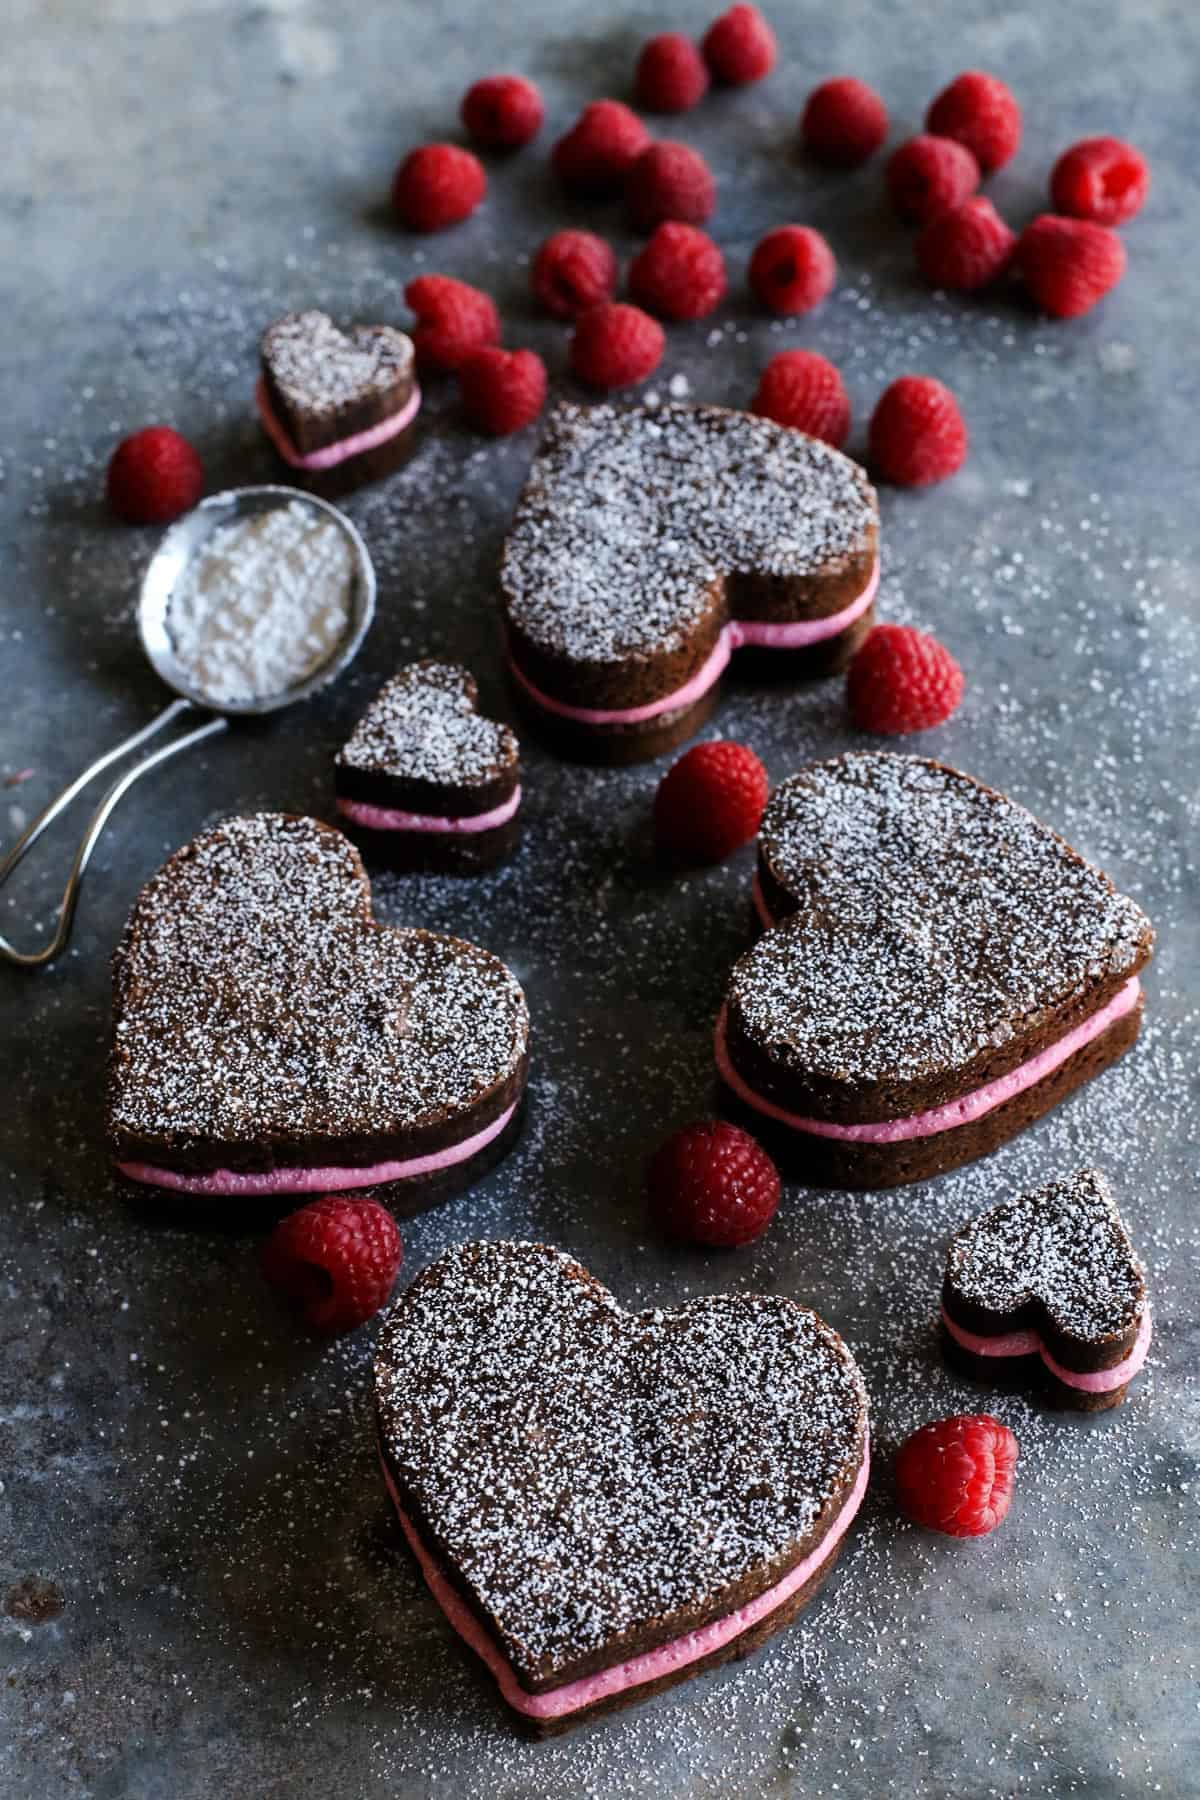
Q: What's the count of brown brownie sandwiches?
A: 7